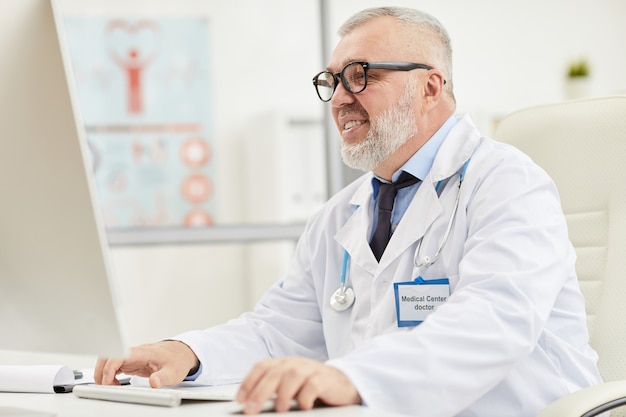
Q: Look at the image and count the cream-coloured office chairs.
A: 1